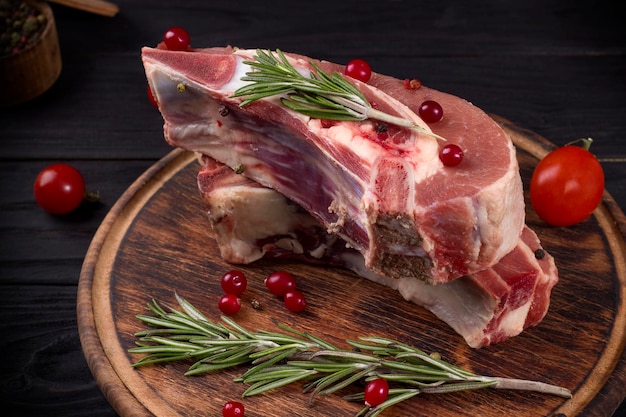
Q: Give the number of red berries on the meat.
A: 4